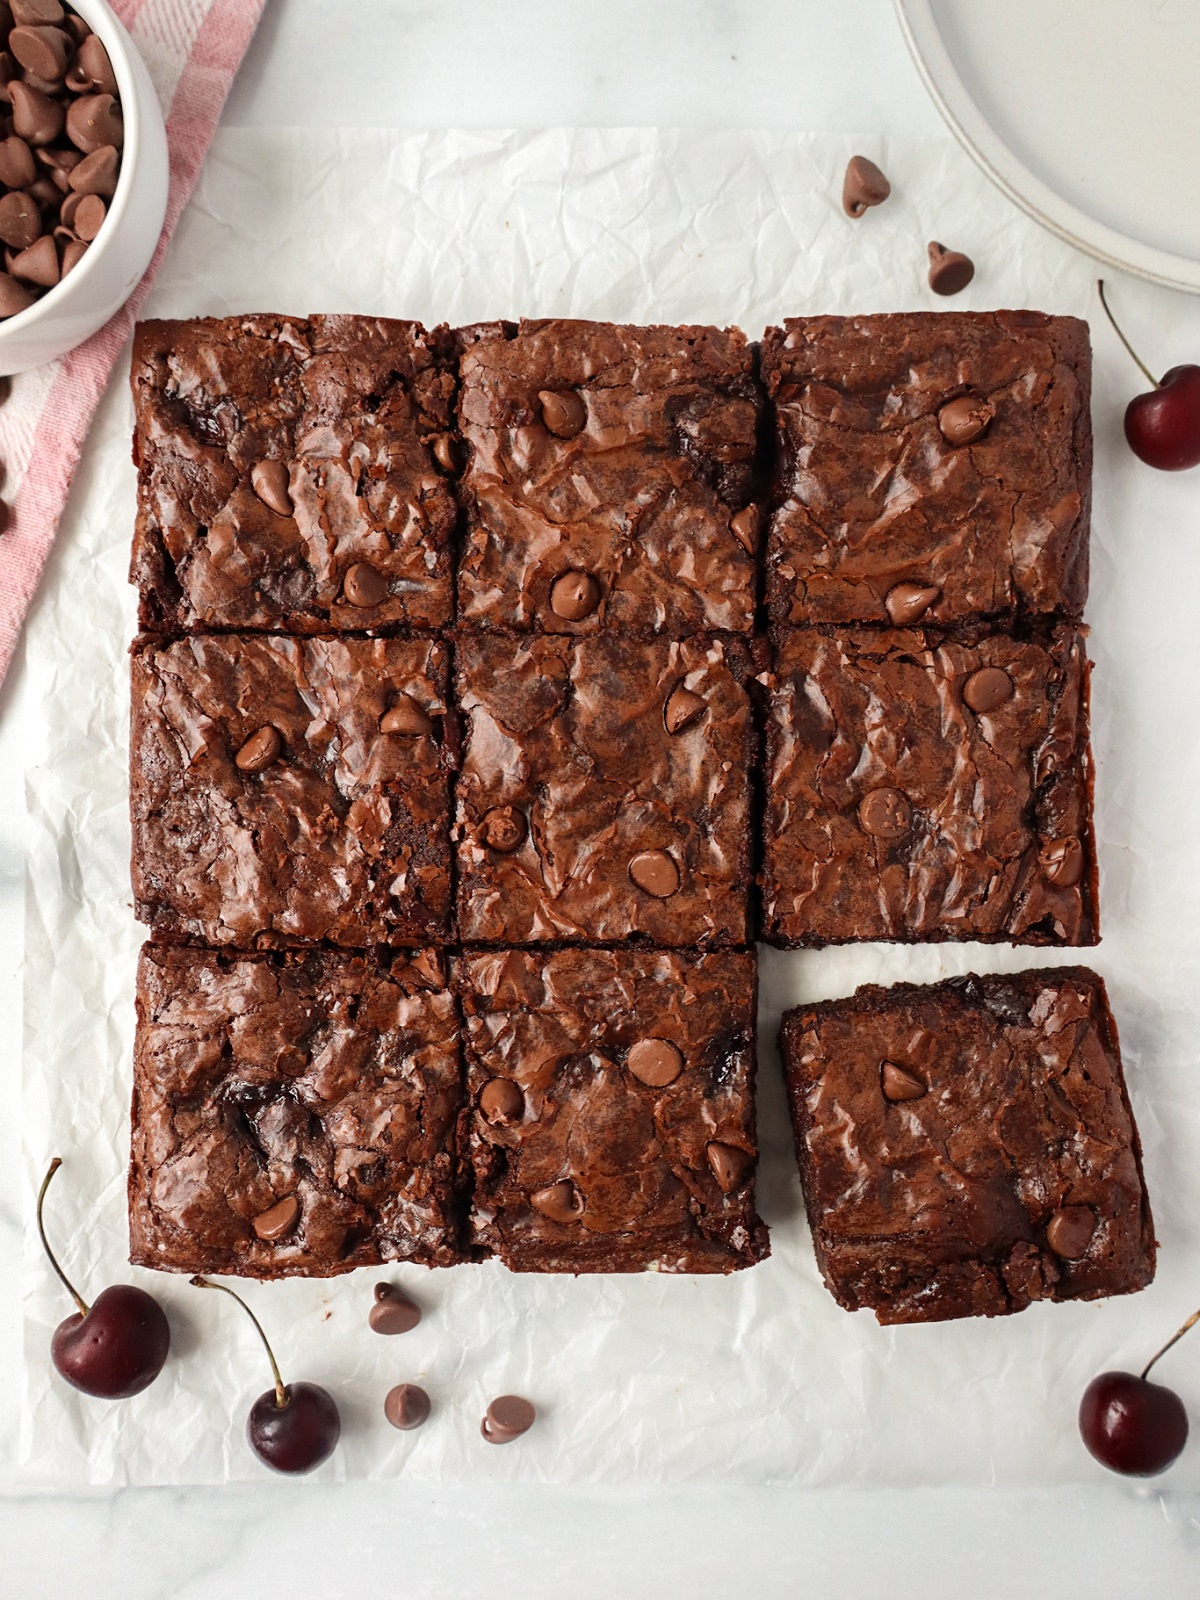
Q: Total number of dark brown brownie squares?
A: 9